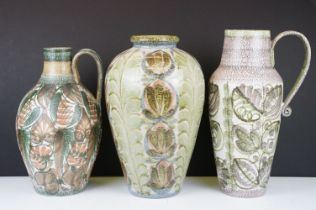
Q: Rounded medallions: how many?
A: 4